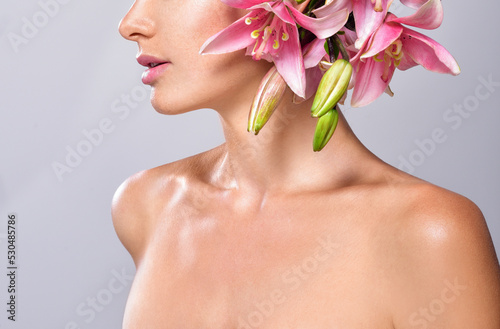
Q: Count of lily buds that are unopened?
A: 3